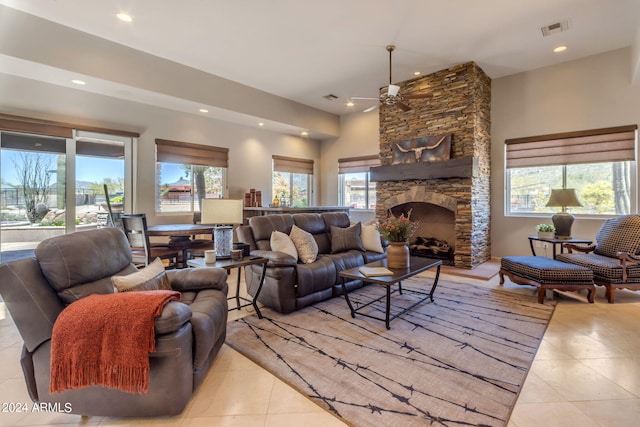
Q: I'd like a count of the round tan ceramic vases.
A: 1